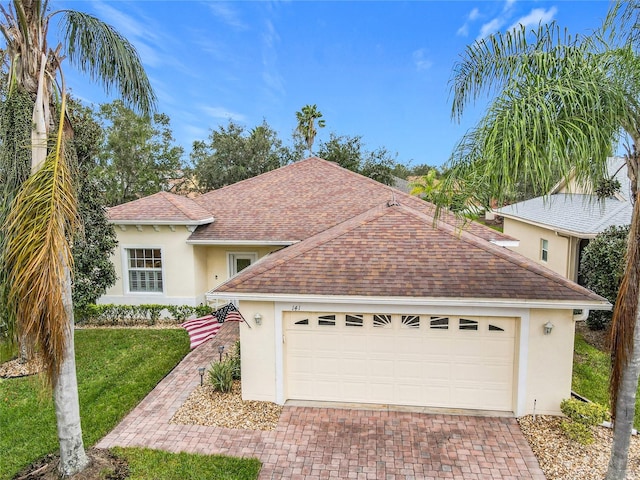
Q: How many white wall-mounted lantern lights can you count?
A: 2